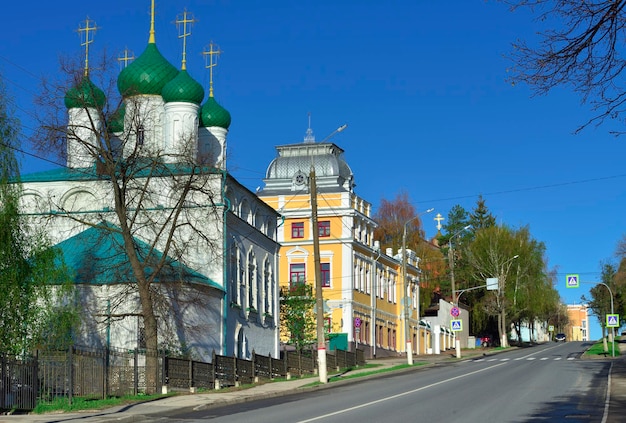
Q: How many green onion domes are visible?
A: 5